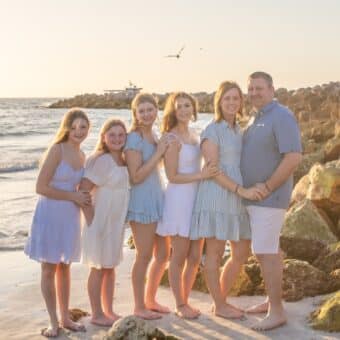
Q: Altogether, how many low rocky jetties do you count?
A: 1